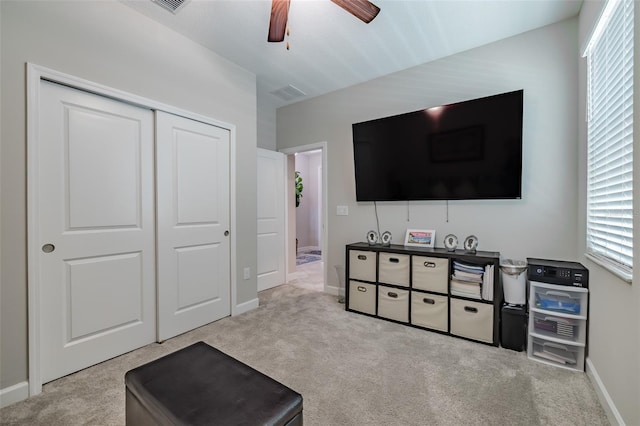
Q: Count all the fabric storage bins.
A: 7